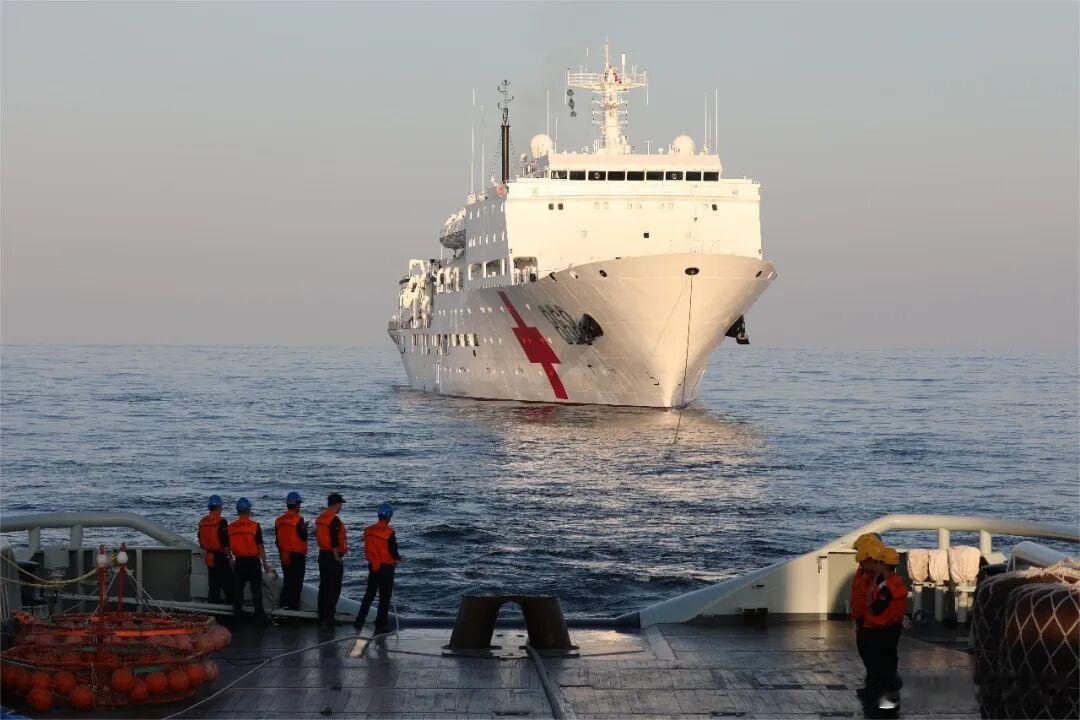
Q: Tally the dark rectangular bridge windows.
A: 9